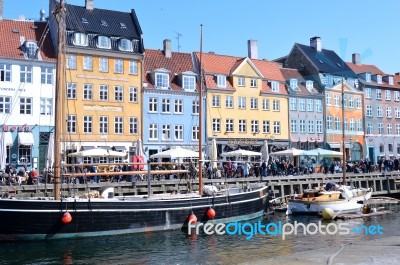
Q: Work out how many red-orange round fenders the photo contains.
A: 3